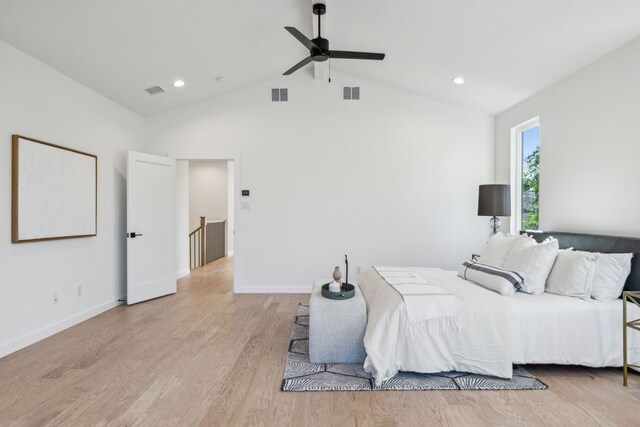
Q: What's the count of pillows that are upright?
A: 4